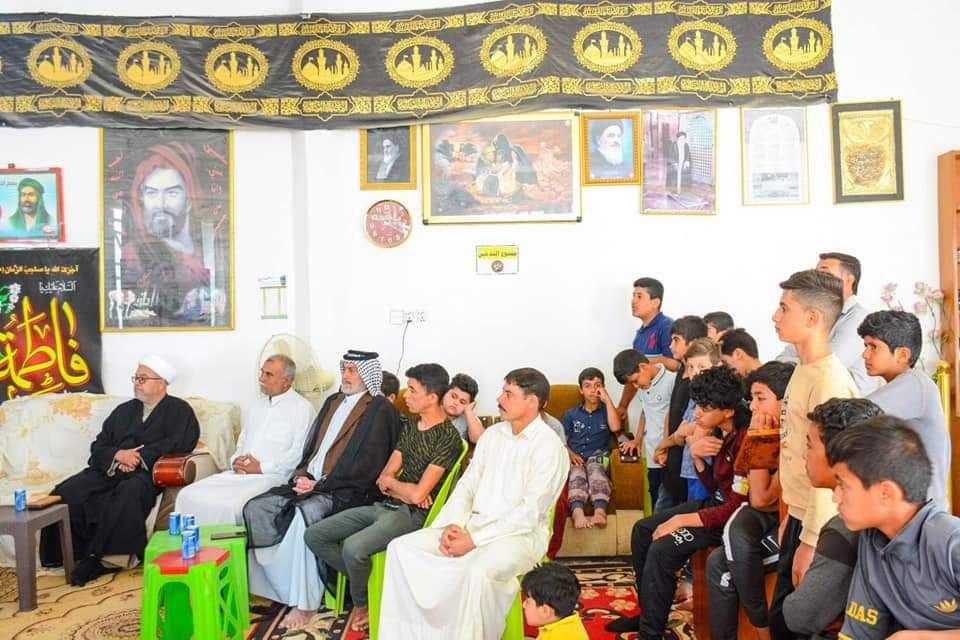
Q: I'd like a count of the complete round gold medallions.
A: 9